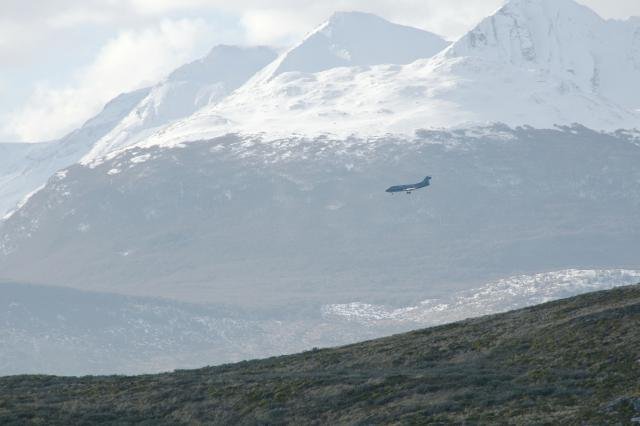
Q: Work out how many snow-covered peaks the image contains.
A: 3